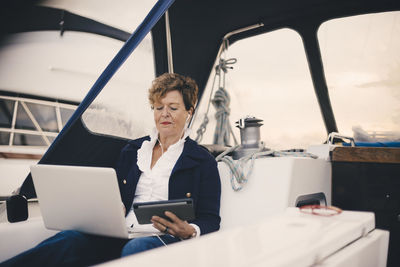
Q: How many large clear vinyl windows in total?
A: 3